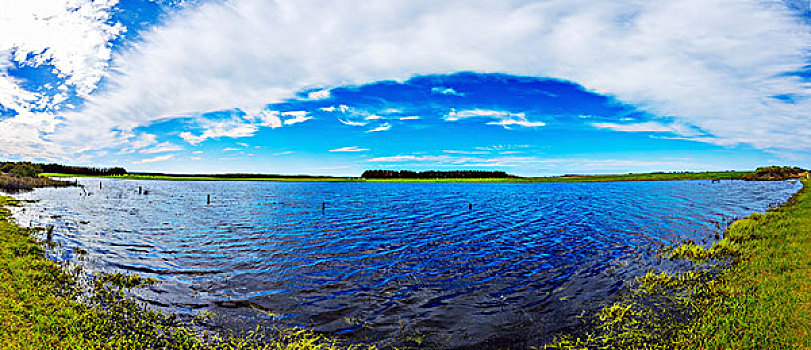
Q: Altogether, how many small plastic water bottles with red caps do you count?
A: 0